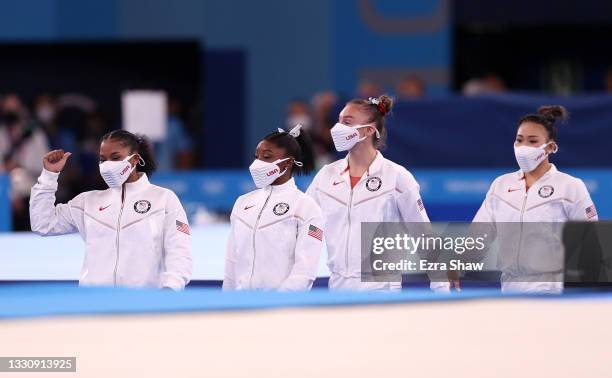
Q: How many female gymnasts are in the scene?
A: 4